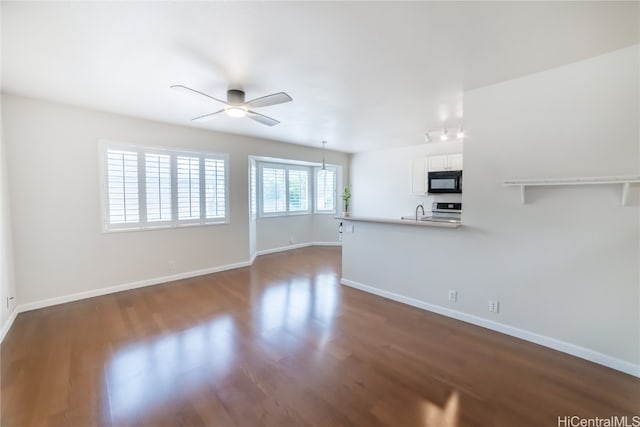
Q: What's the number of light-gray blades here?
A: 4